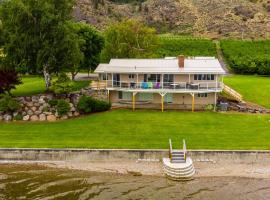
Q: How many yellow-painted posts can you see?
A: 3